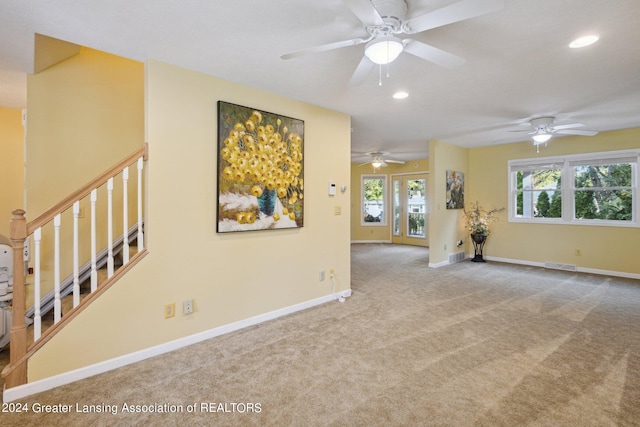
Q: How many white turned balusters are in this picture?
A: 7